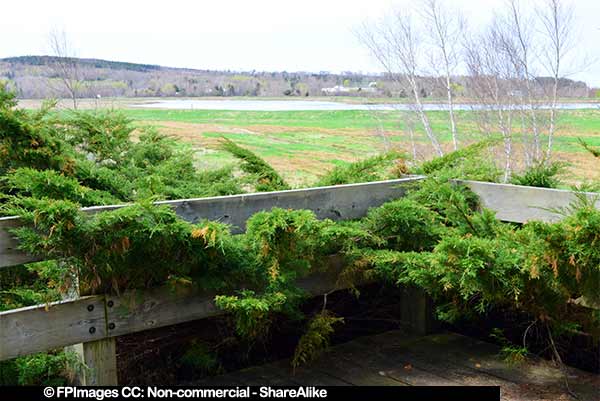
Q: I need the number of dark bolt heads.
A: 4